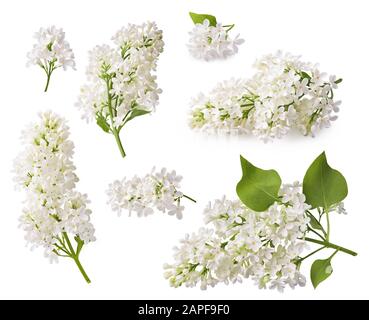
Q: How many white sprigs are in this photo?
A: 7